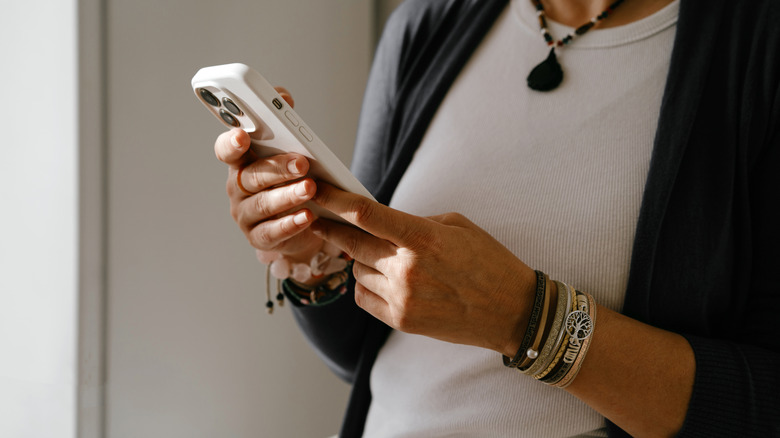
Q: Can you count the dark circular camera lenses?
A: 3